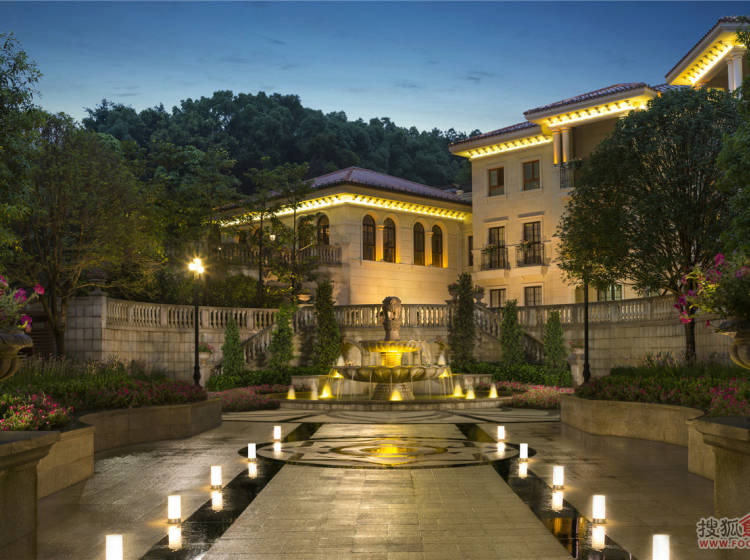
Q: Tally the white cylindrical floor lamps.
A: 10